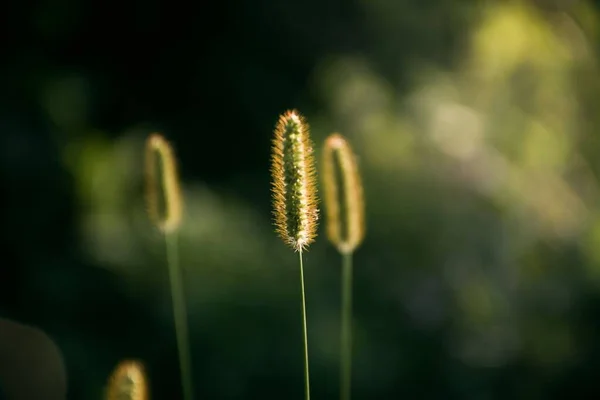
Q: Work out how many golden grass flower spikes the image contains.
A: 4